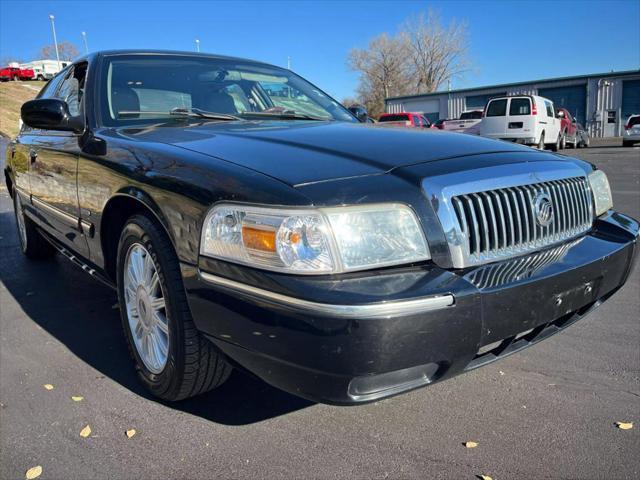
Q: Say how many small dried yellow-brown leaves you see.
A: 8